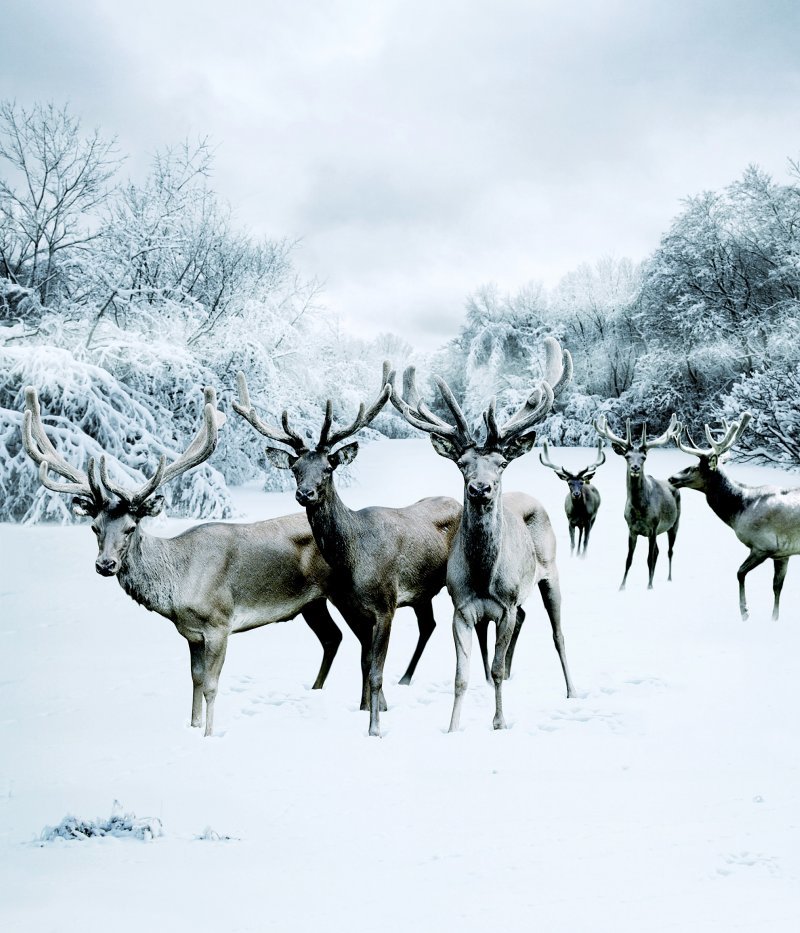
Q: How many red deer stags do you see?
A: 6